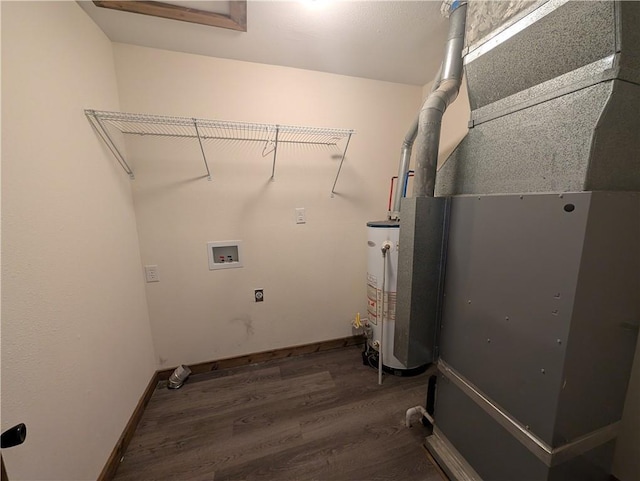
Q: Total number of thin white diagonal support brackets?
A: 4